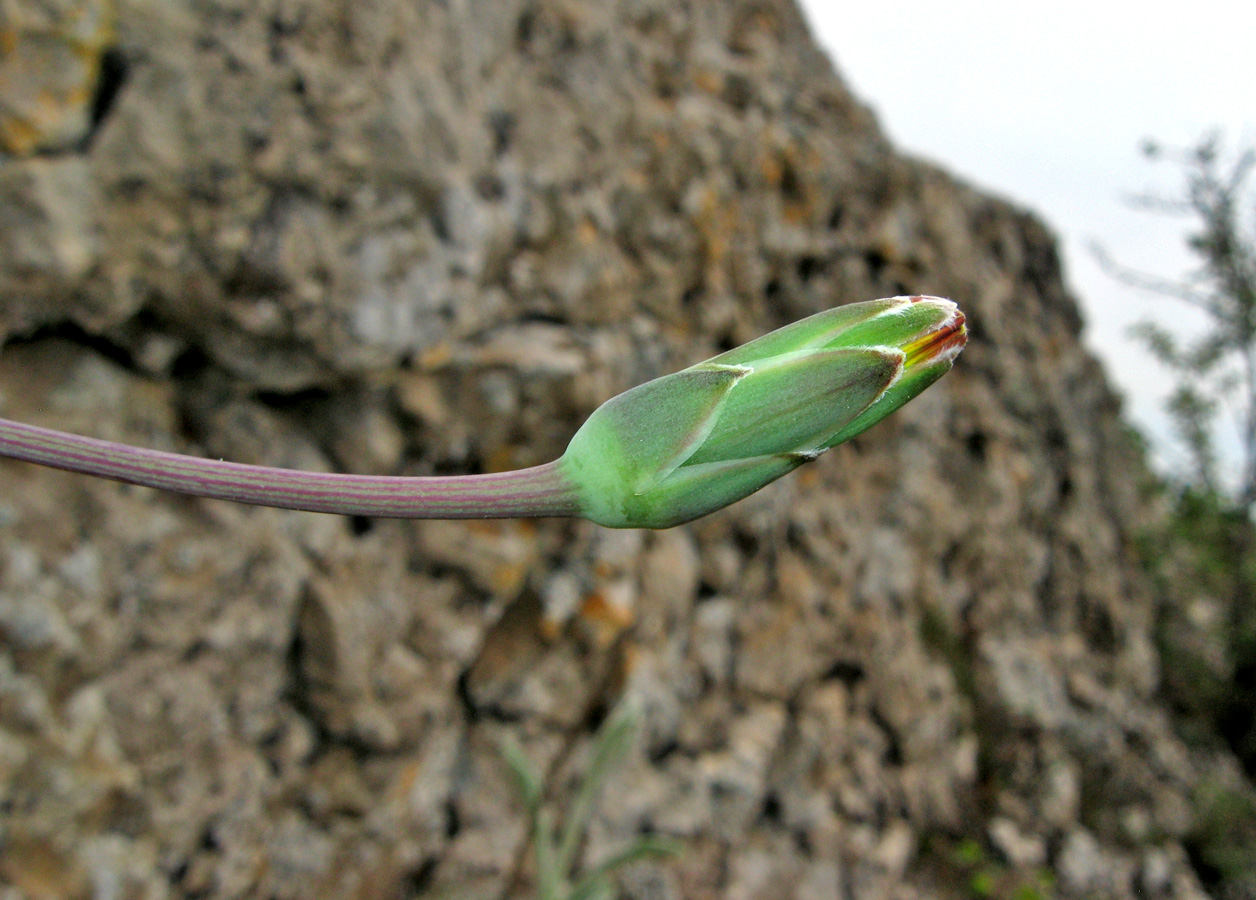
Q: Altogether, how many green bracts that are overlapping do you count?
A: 6